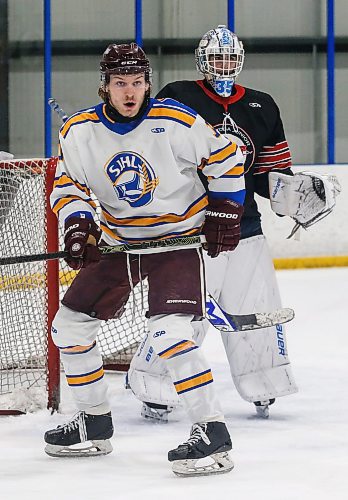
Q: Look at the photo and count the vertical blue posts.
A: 4